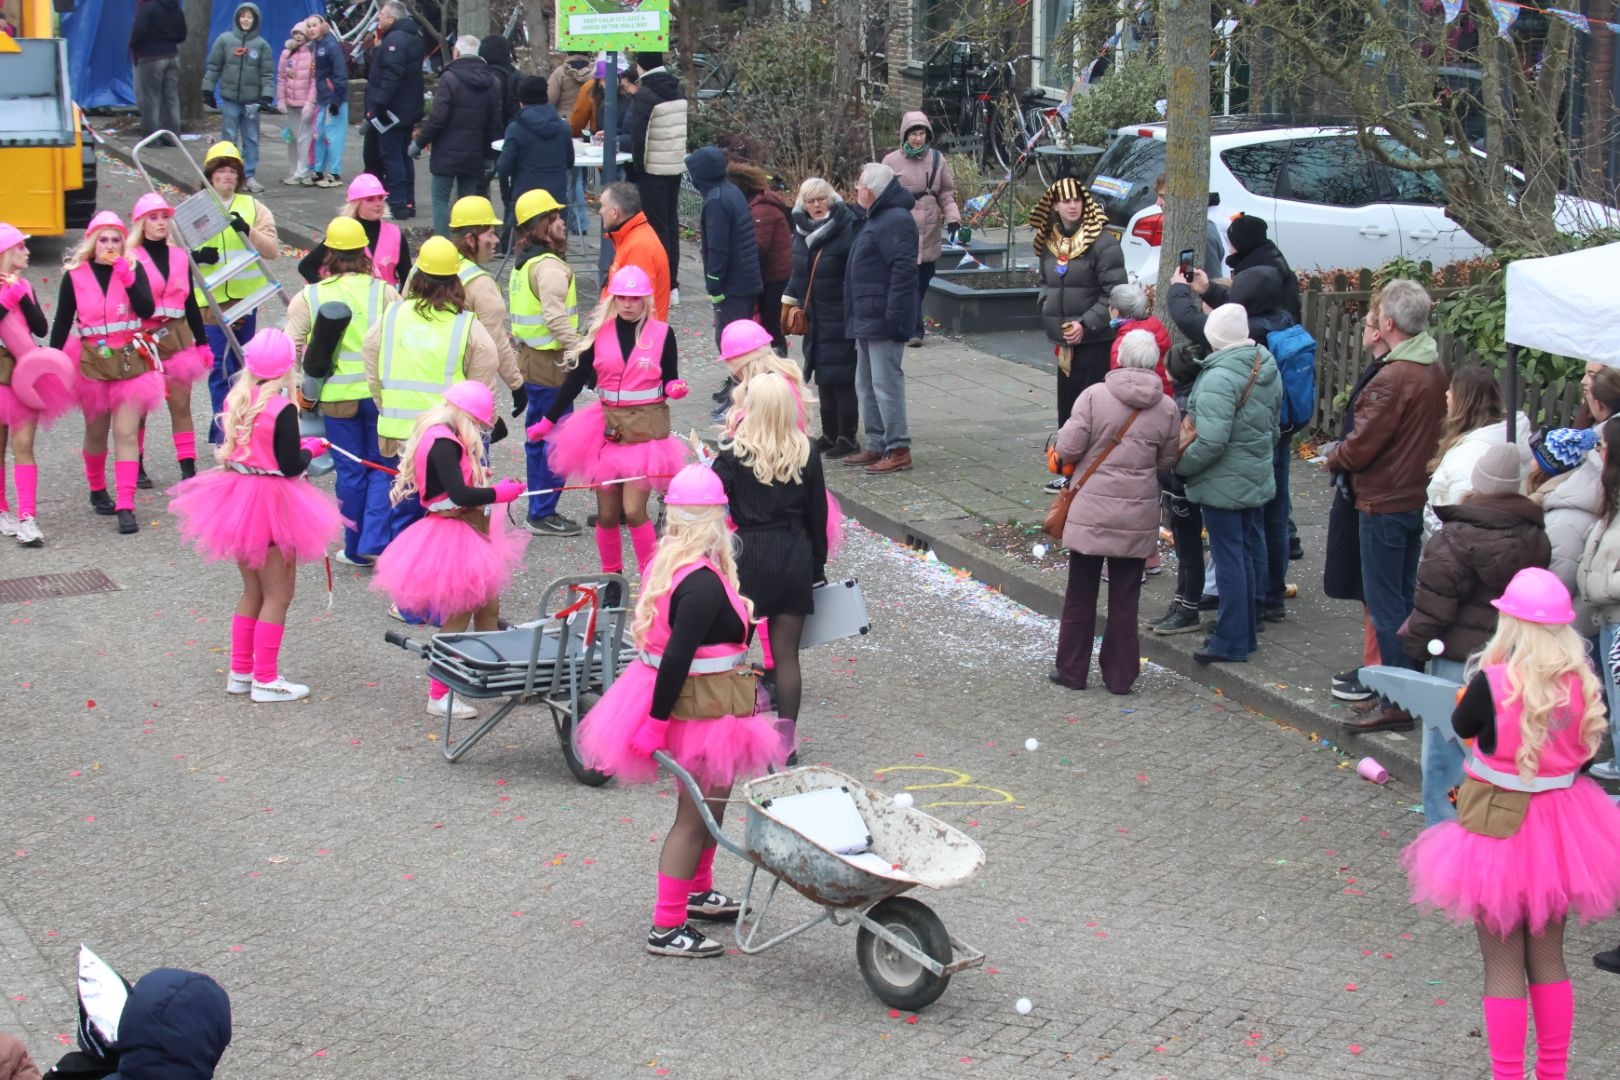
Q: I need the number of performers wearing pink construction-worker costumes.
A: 10